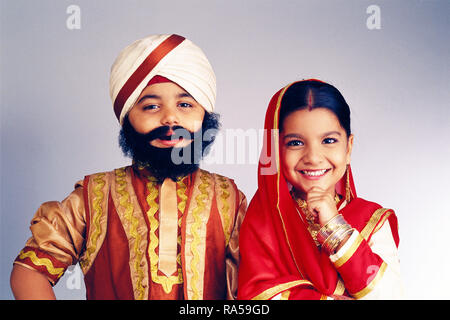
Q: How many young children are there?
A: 2